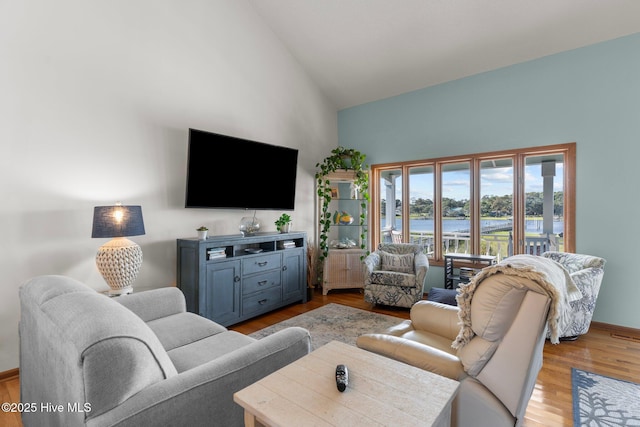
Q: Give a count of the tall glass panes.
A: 5